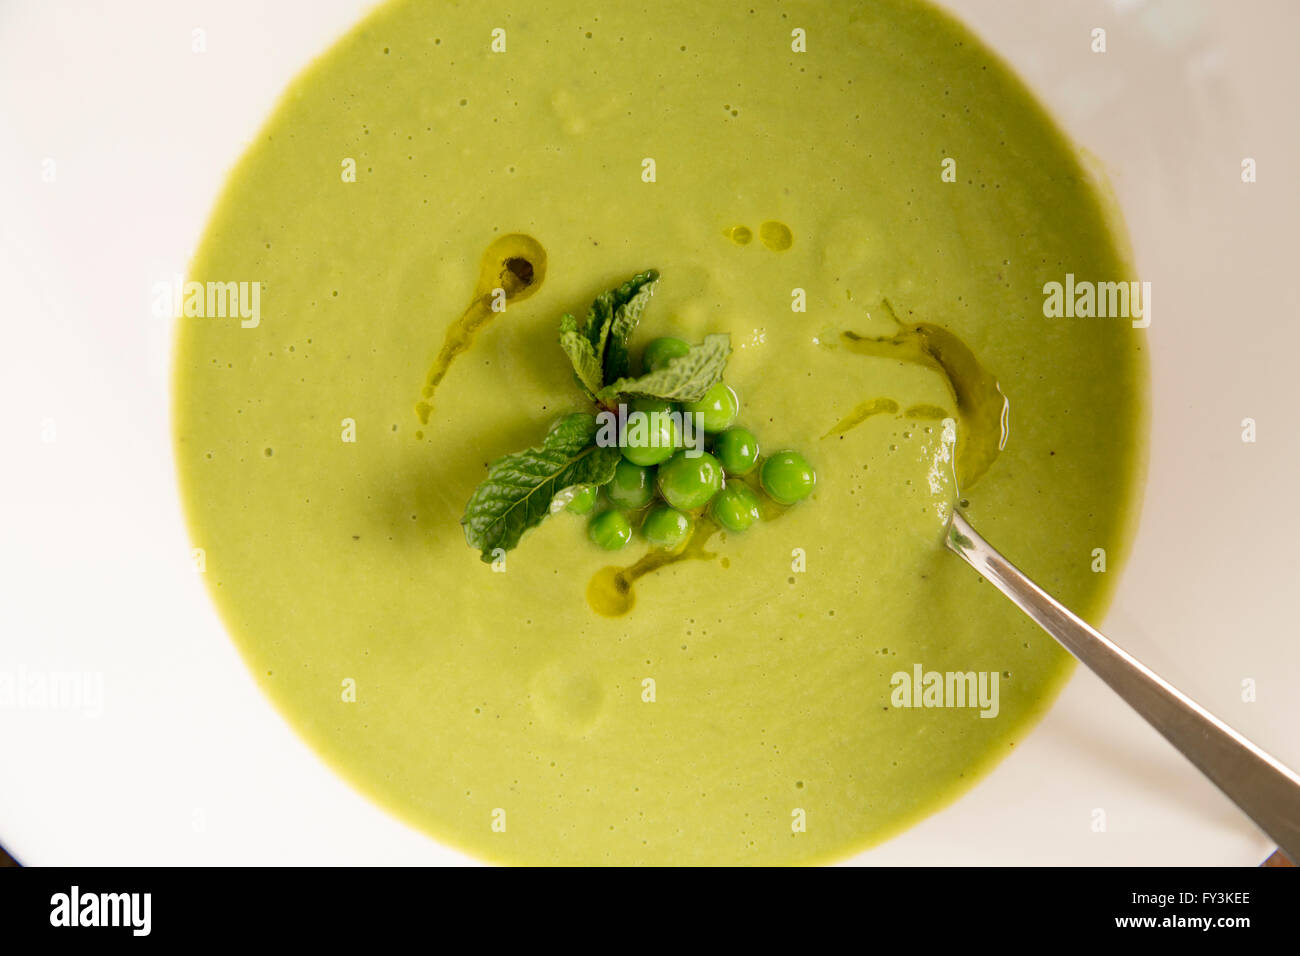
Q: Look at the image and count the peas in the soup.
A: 12